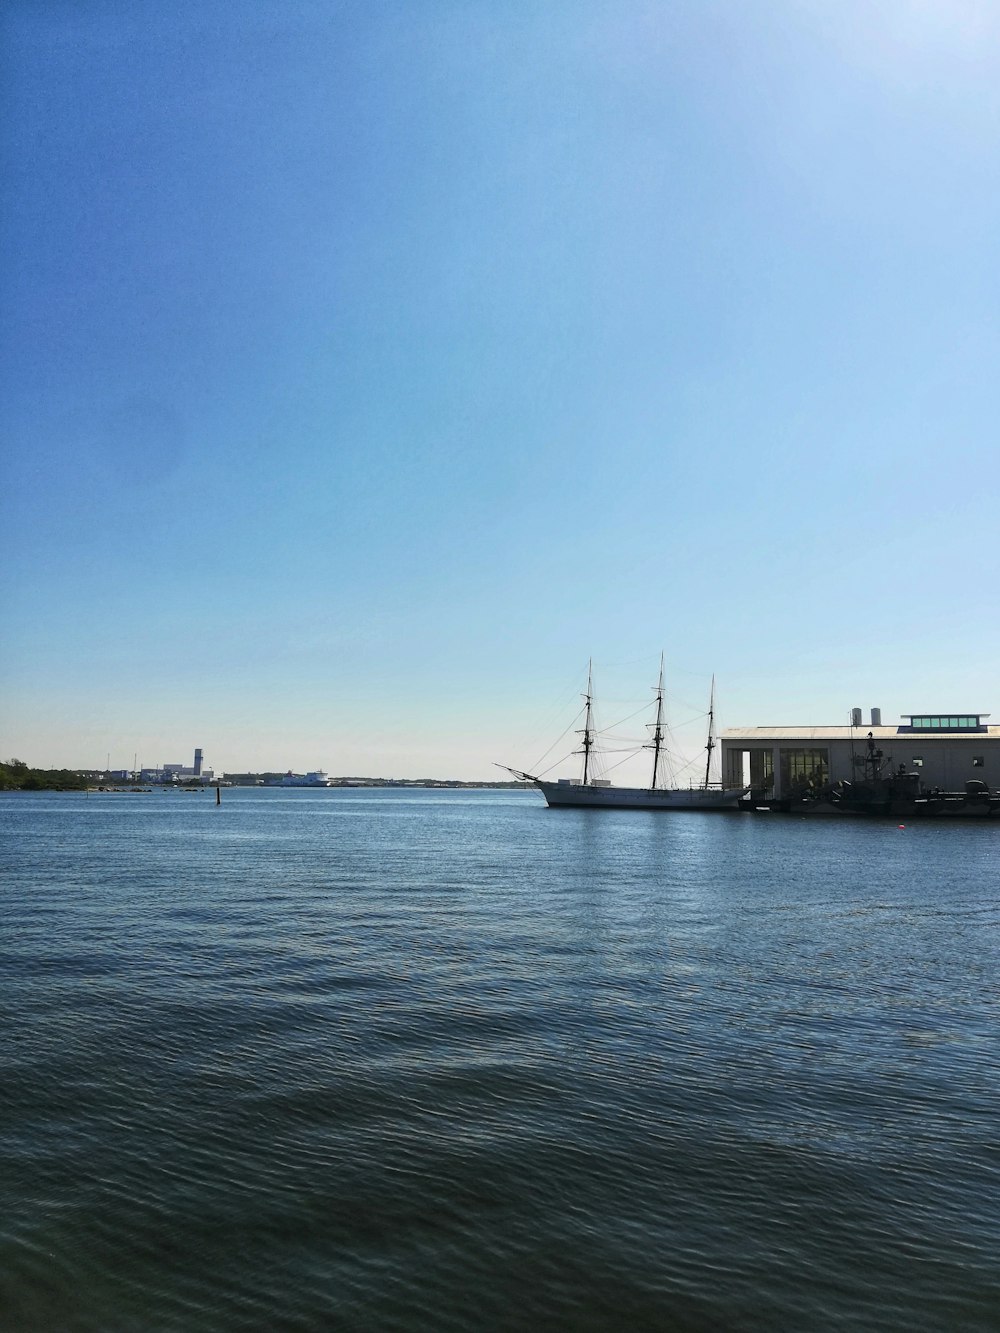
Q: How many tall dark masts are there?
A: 3